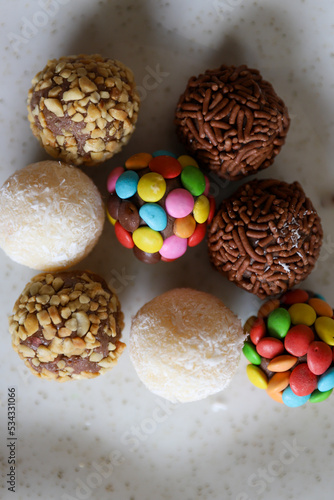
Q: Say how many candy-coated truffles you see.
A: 2